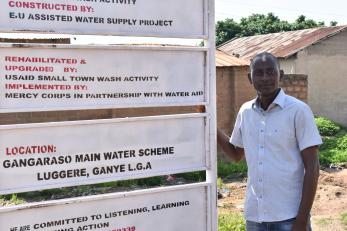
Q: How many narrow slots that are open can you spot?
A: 3